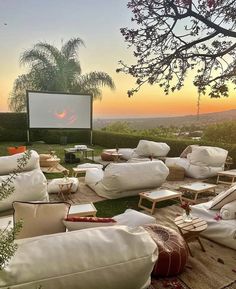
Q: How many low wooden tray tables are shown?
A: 5